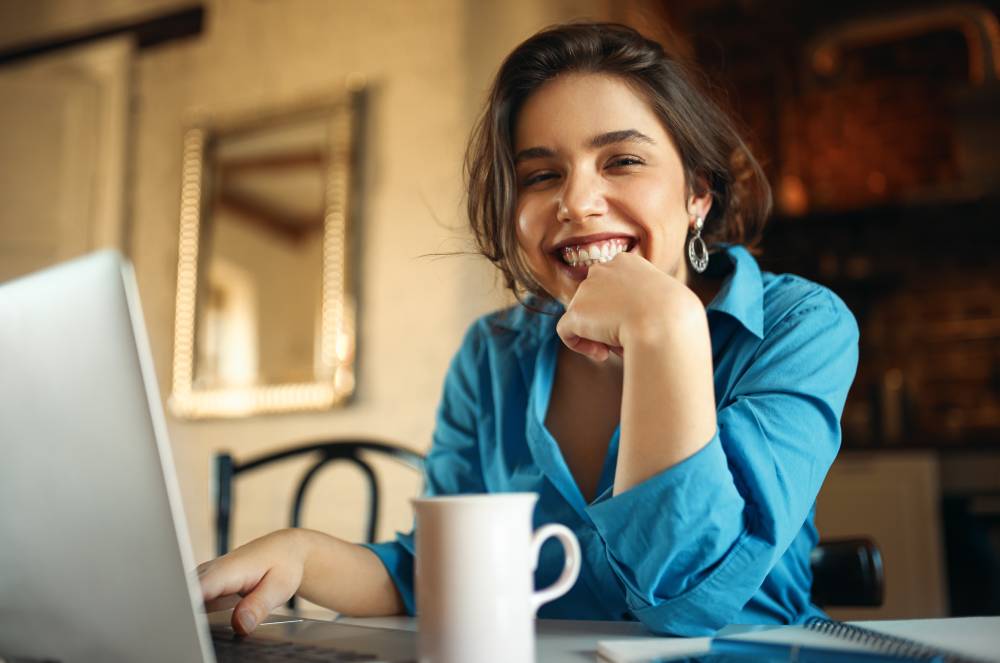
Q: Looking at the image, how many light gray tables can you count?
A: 1